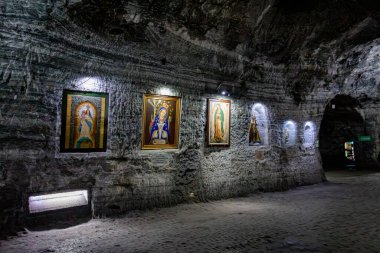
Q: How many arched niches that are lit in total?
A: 3